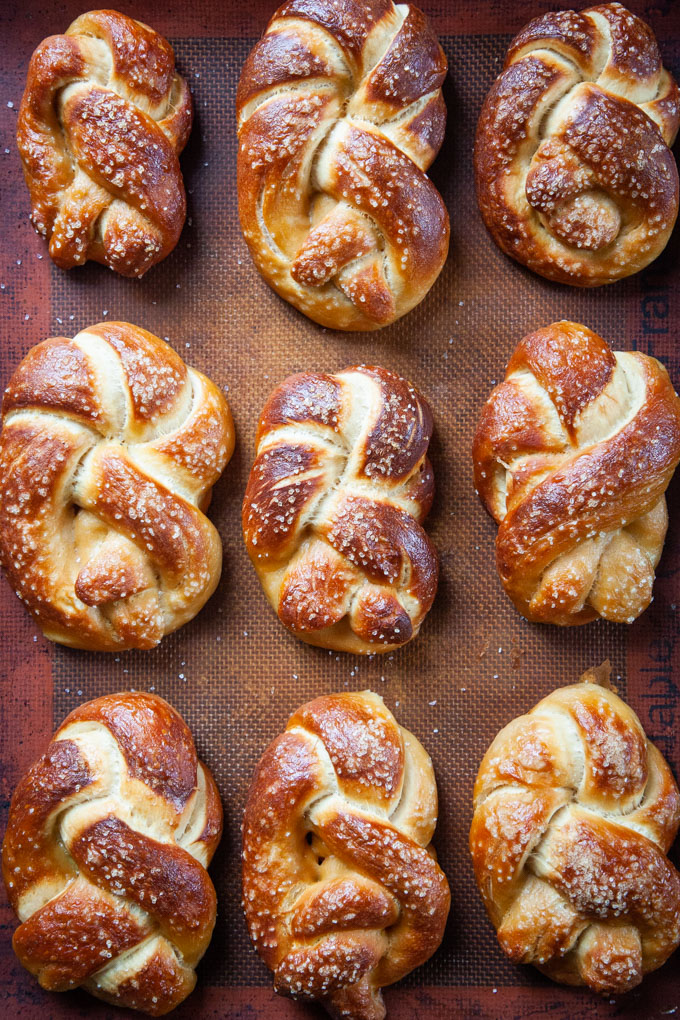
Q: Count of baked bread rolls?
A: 9